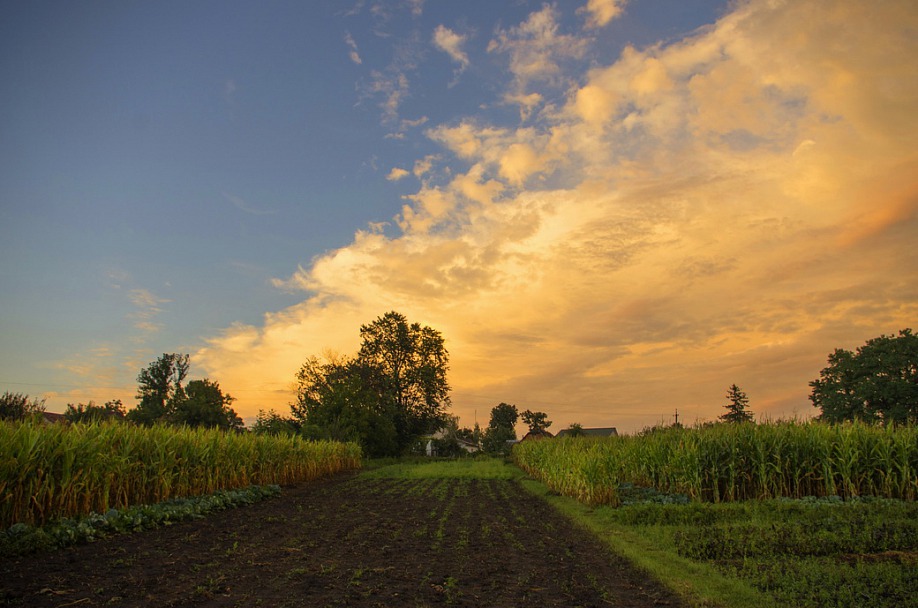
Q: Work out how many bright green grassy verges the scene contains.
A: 1